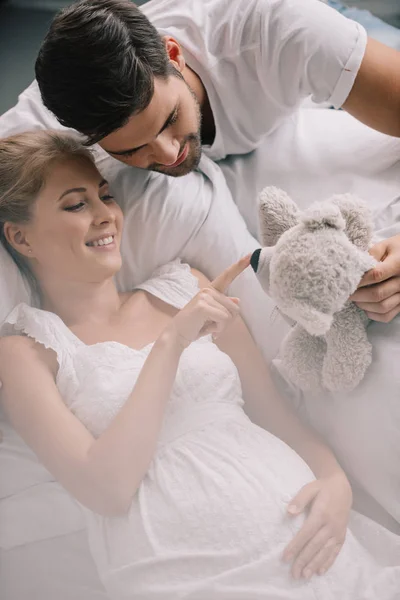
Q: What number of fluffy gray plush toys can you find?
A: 1